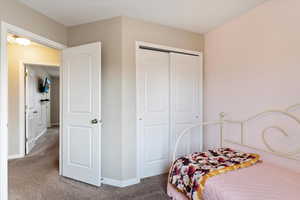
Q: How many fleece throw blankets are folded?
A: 1